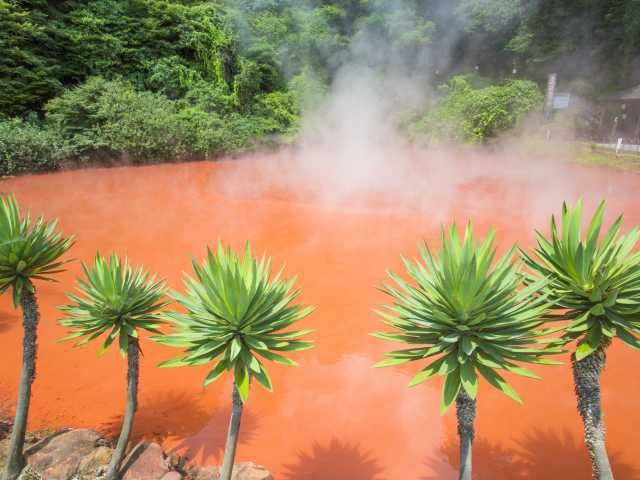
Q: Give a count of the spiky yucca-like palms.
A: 5